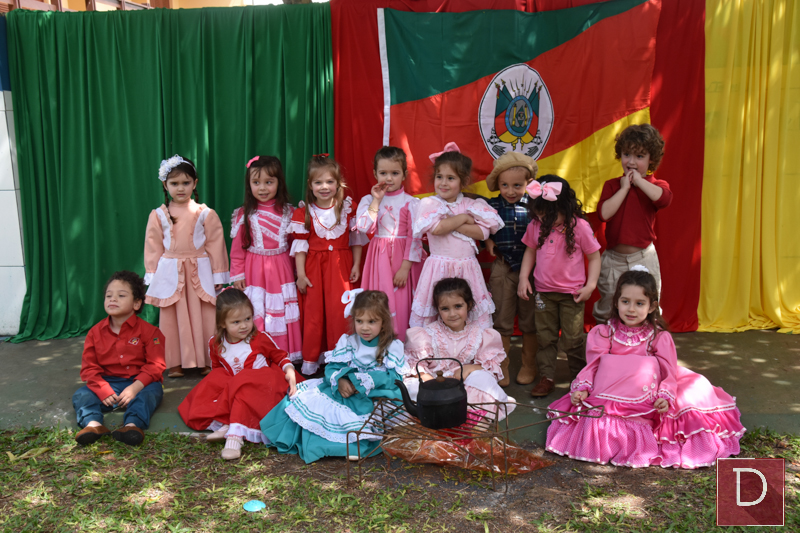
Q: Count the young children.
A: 13